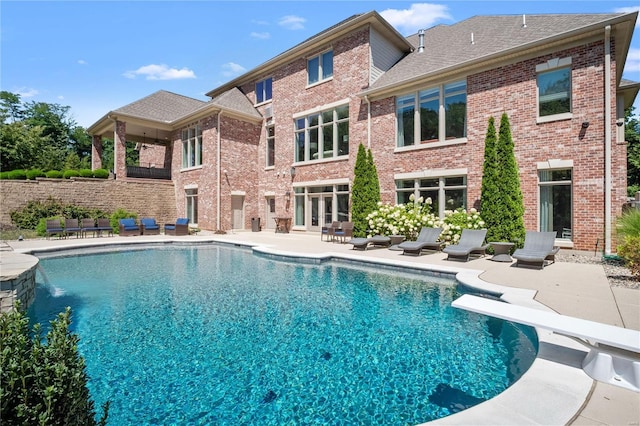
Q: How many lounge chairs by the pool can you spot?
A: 4